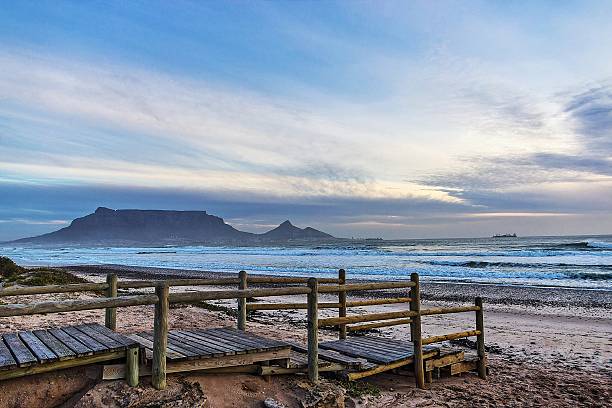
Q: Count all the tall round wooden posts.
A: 7